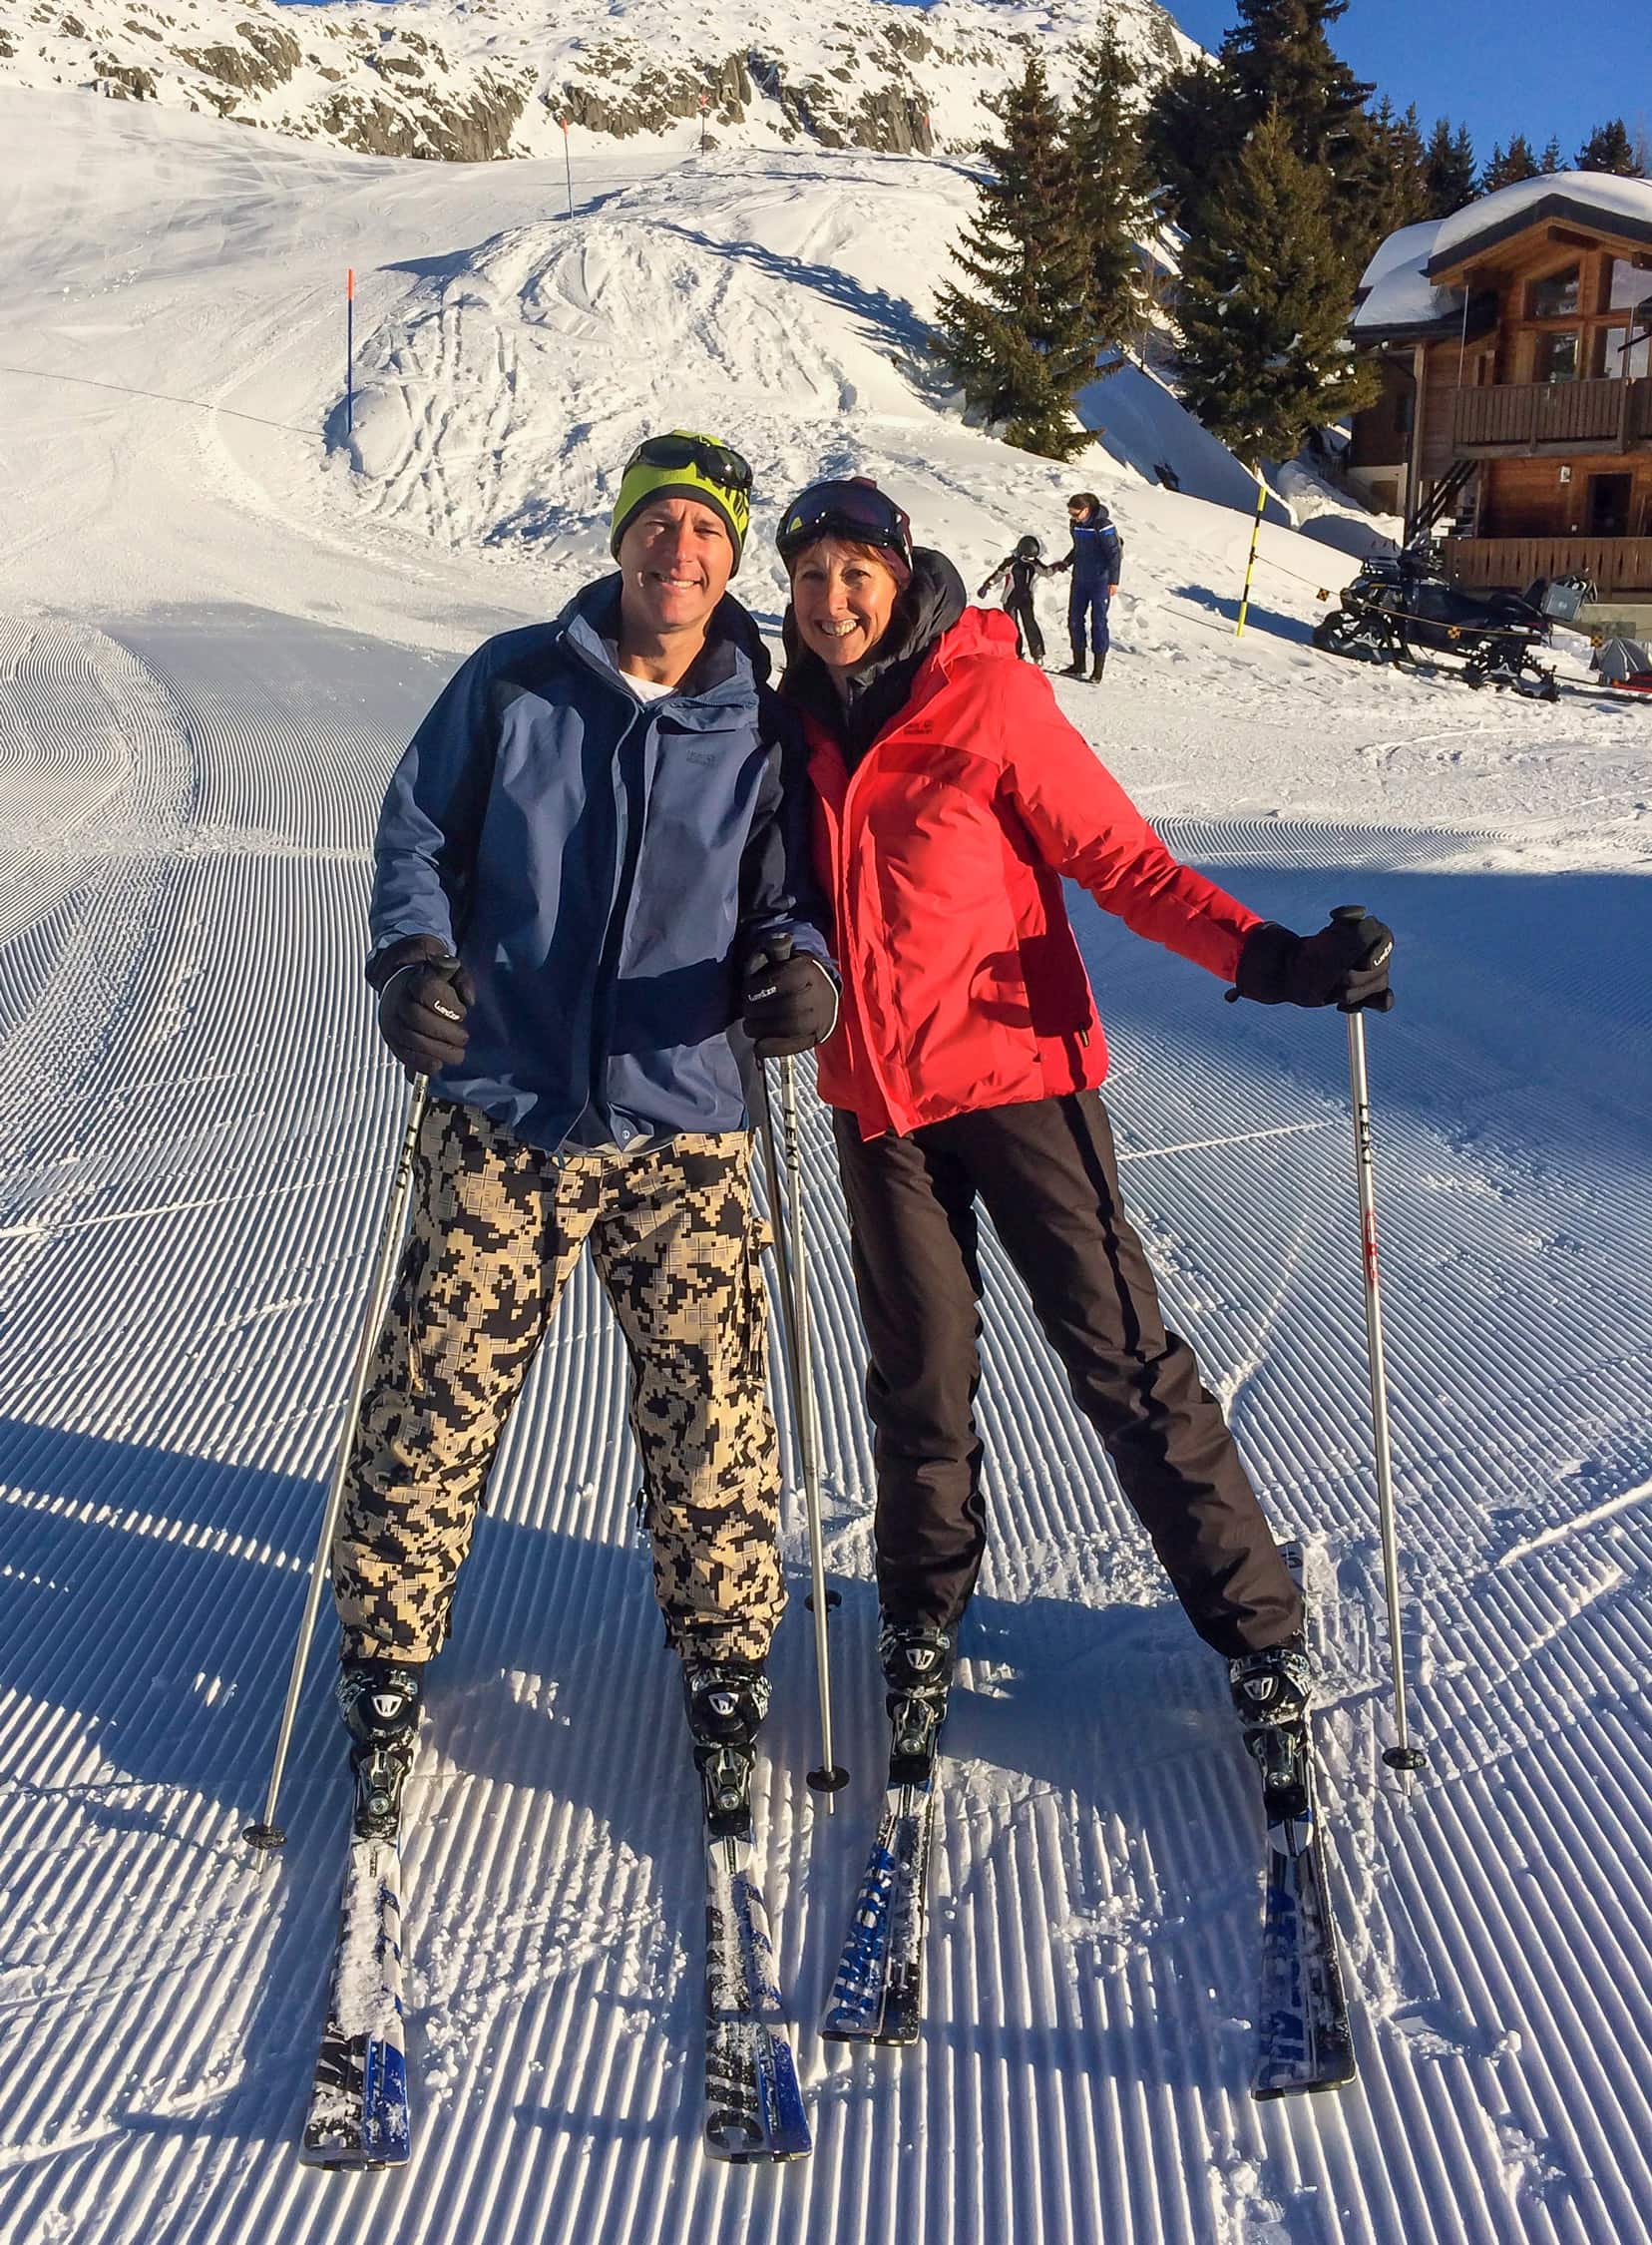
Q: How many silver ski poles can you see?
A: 4